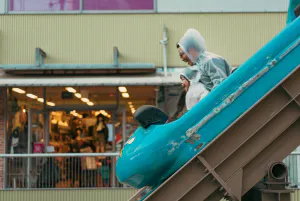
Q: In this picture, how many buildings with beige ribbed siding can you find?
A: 1